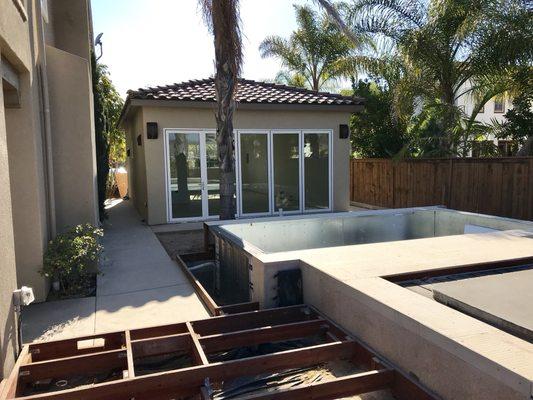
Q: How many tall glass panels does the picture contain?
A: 5